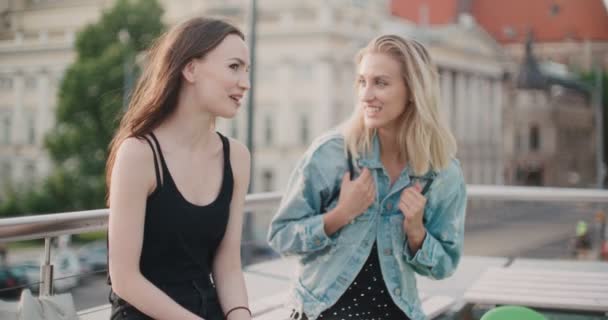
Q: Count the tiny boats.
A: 0